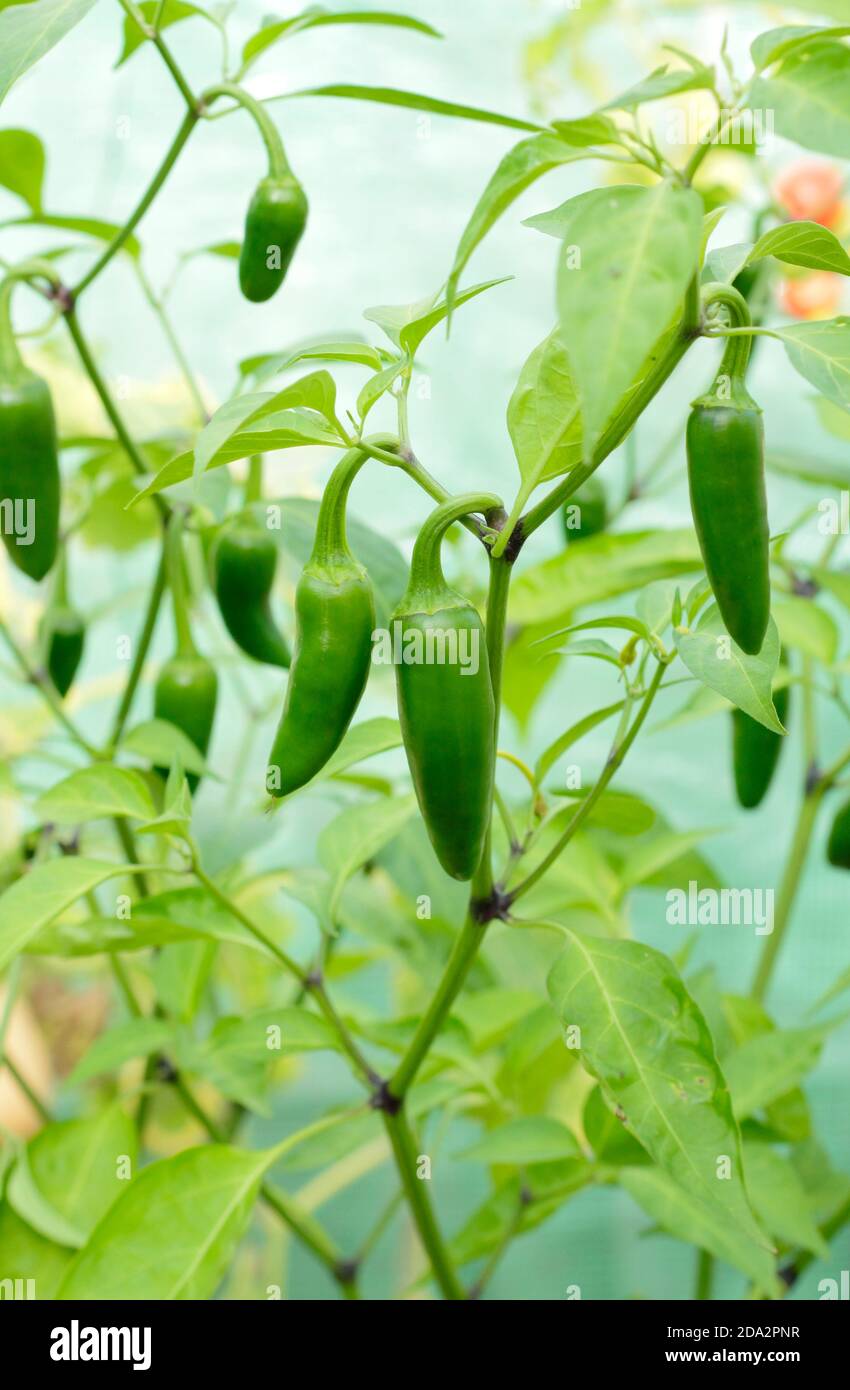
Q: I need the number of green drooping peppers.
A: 11